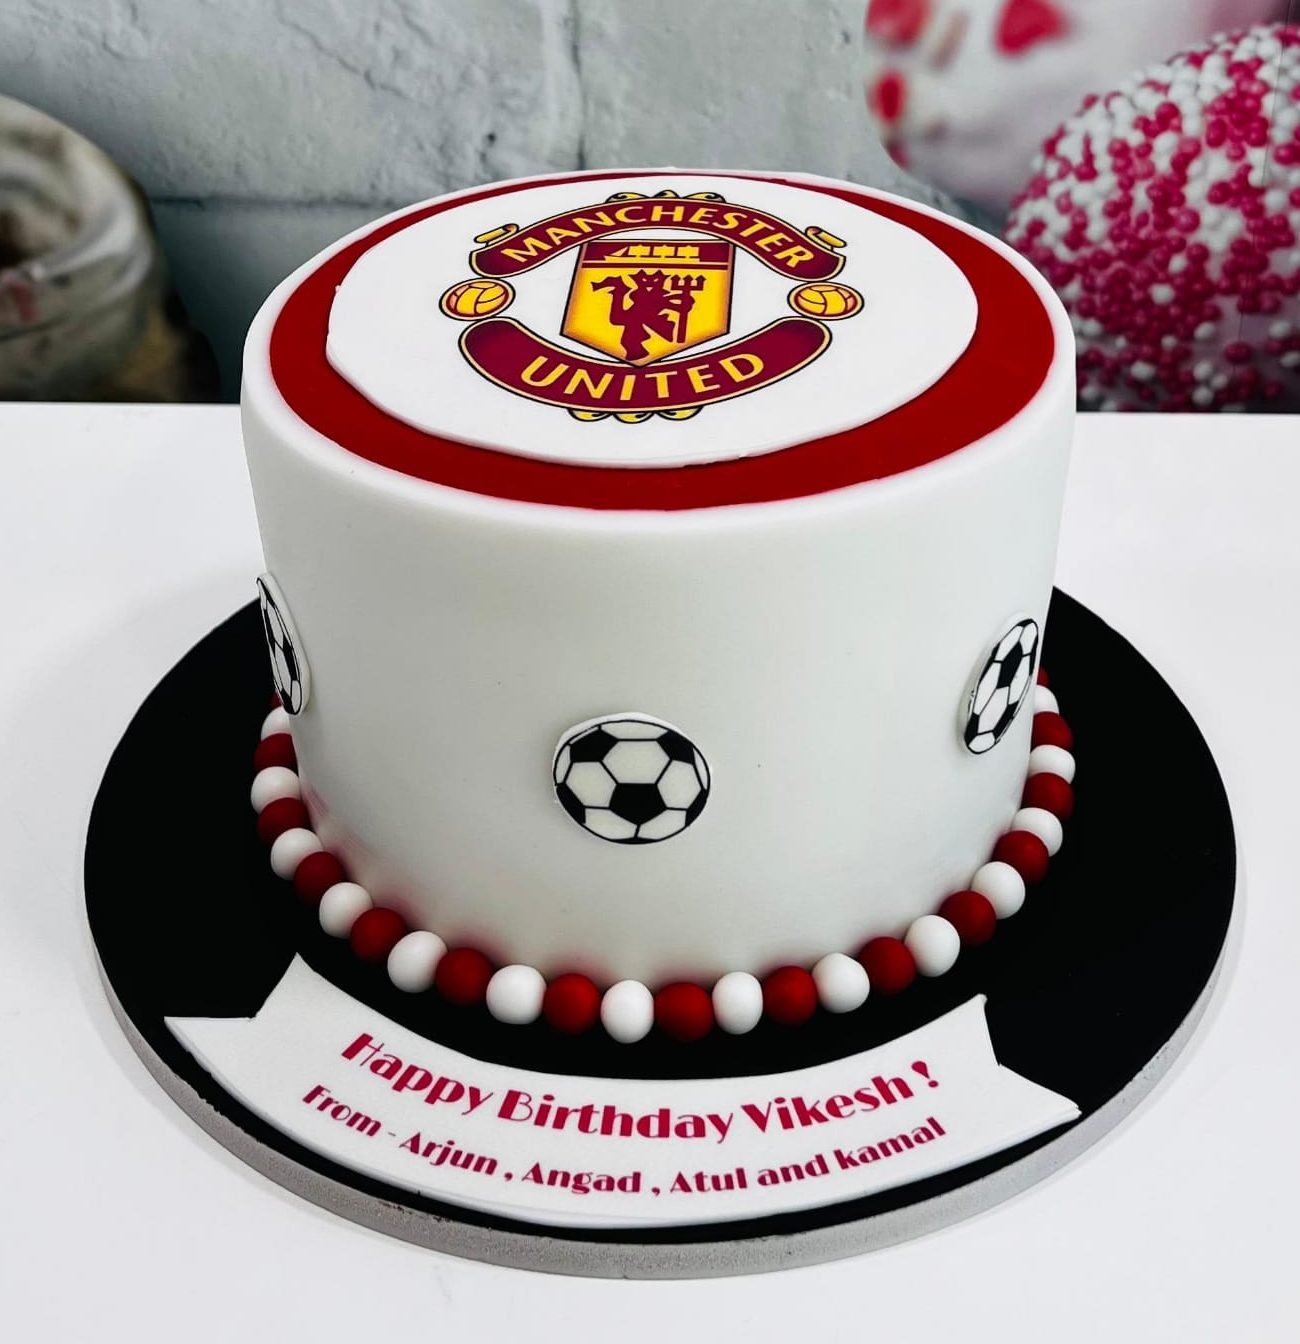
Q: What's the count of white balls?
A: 14